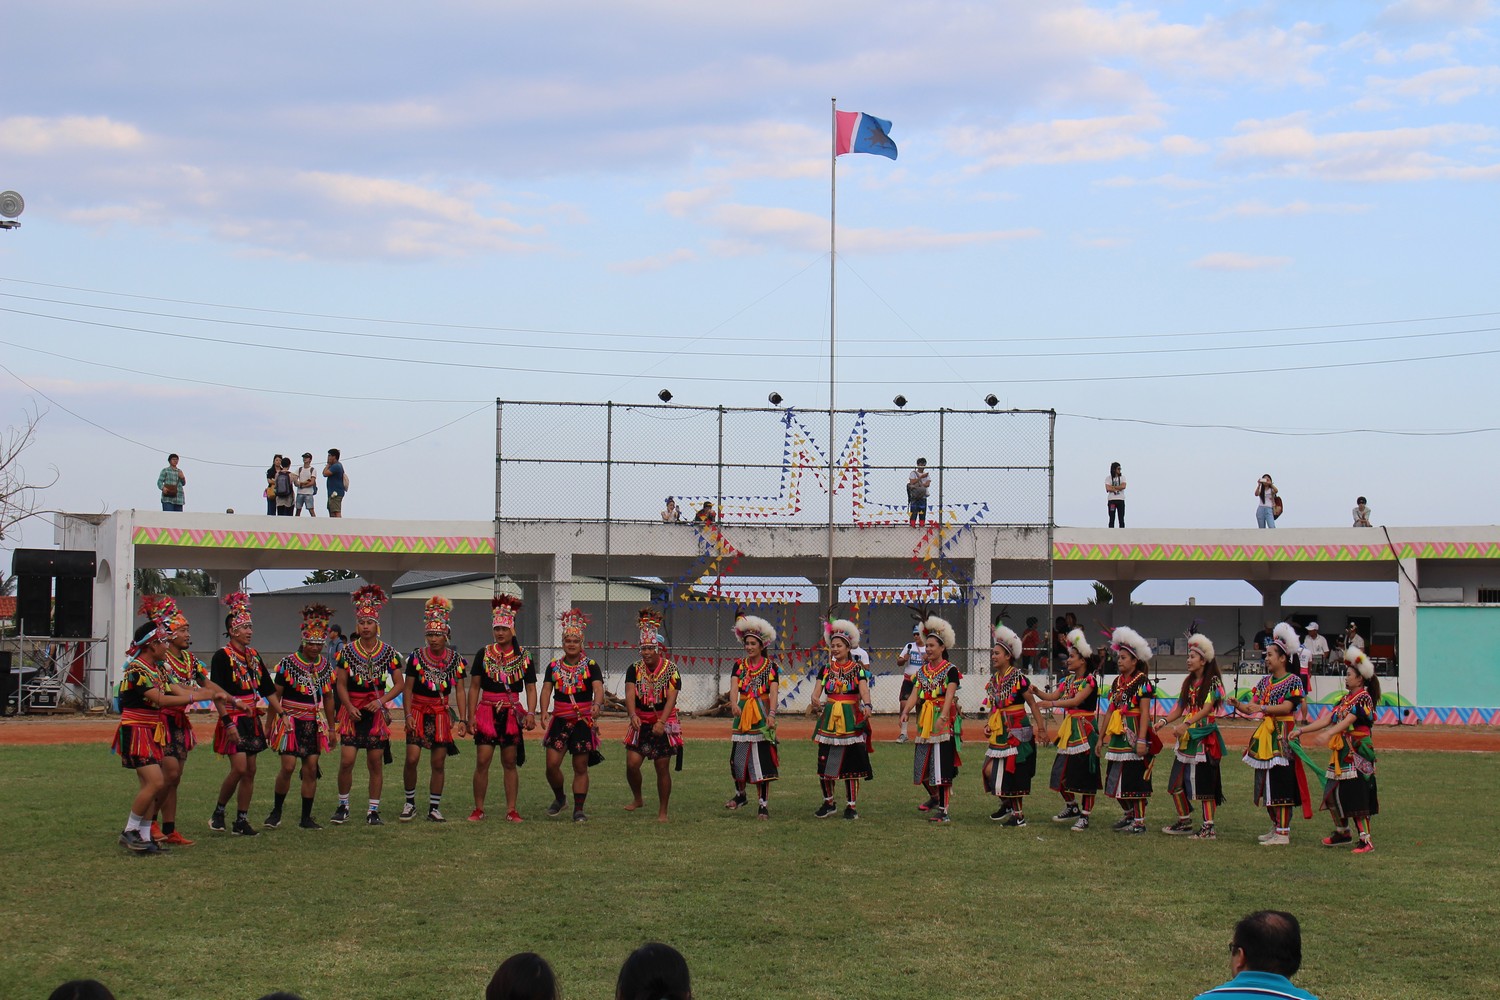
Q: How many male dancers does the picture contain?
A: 9